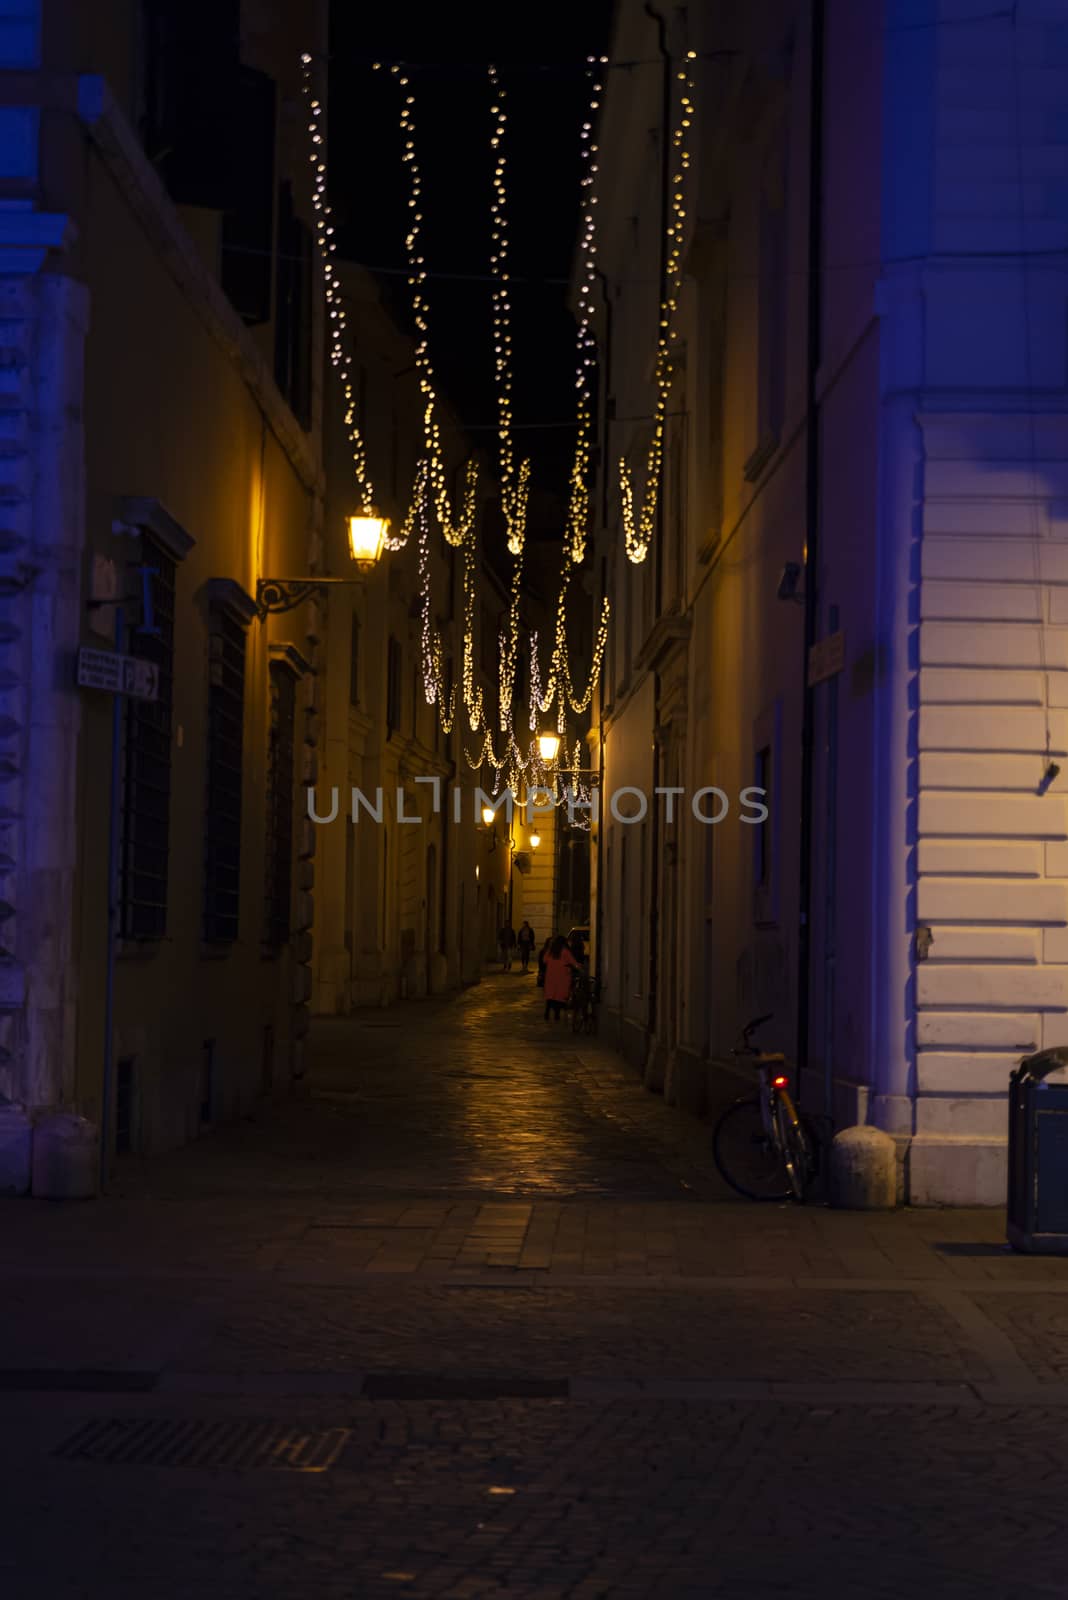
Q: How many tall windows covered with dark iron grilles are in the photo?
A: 3